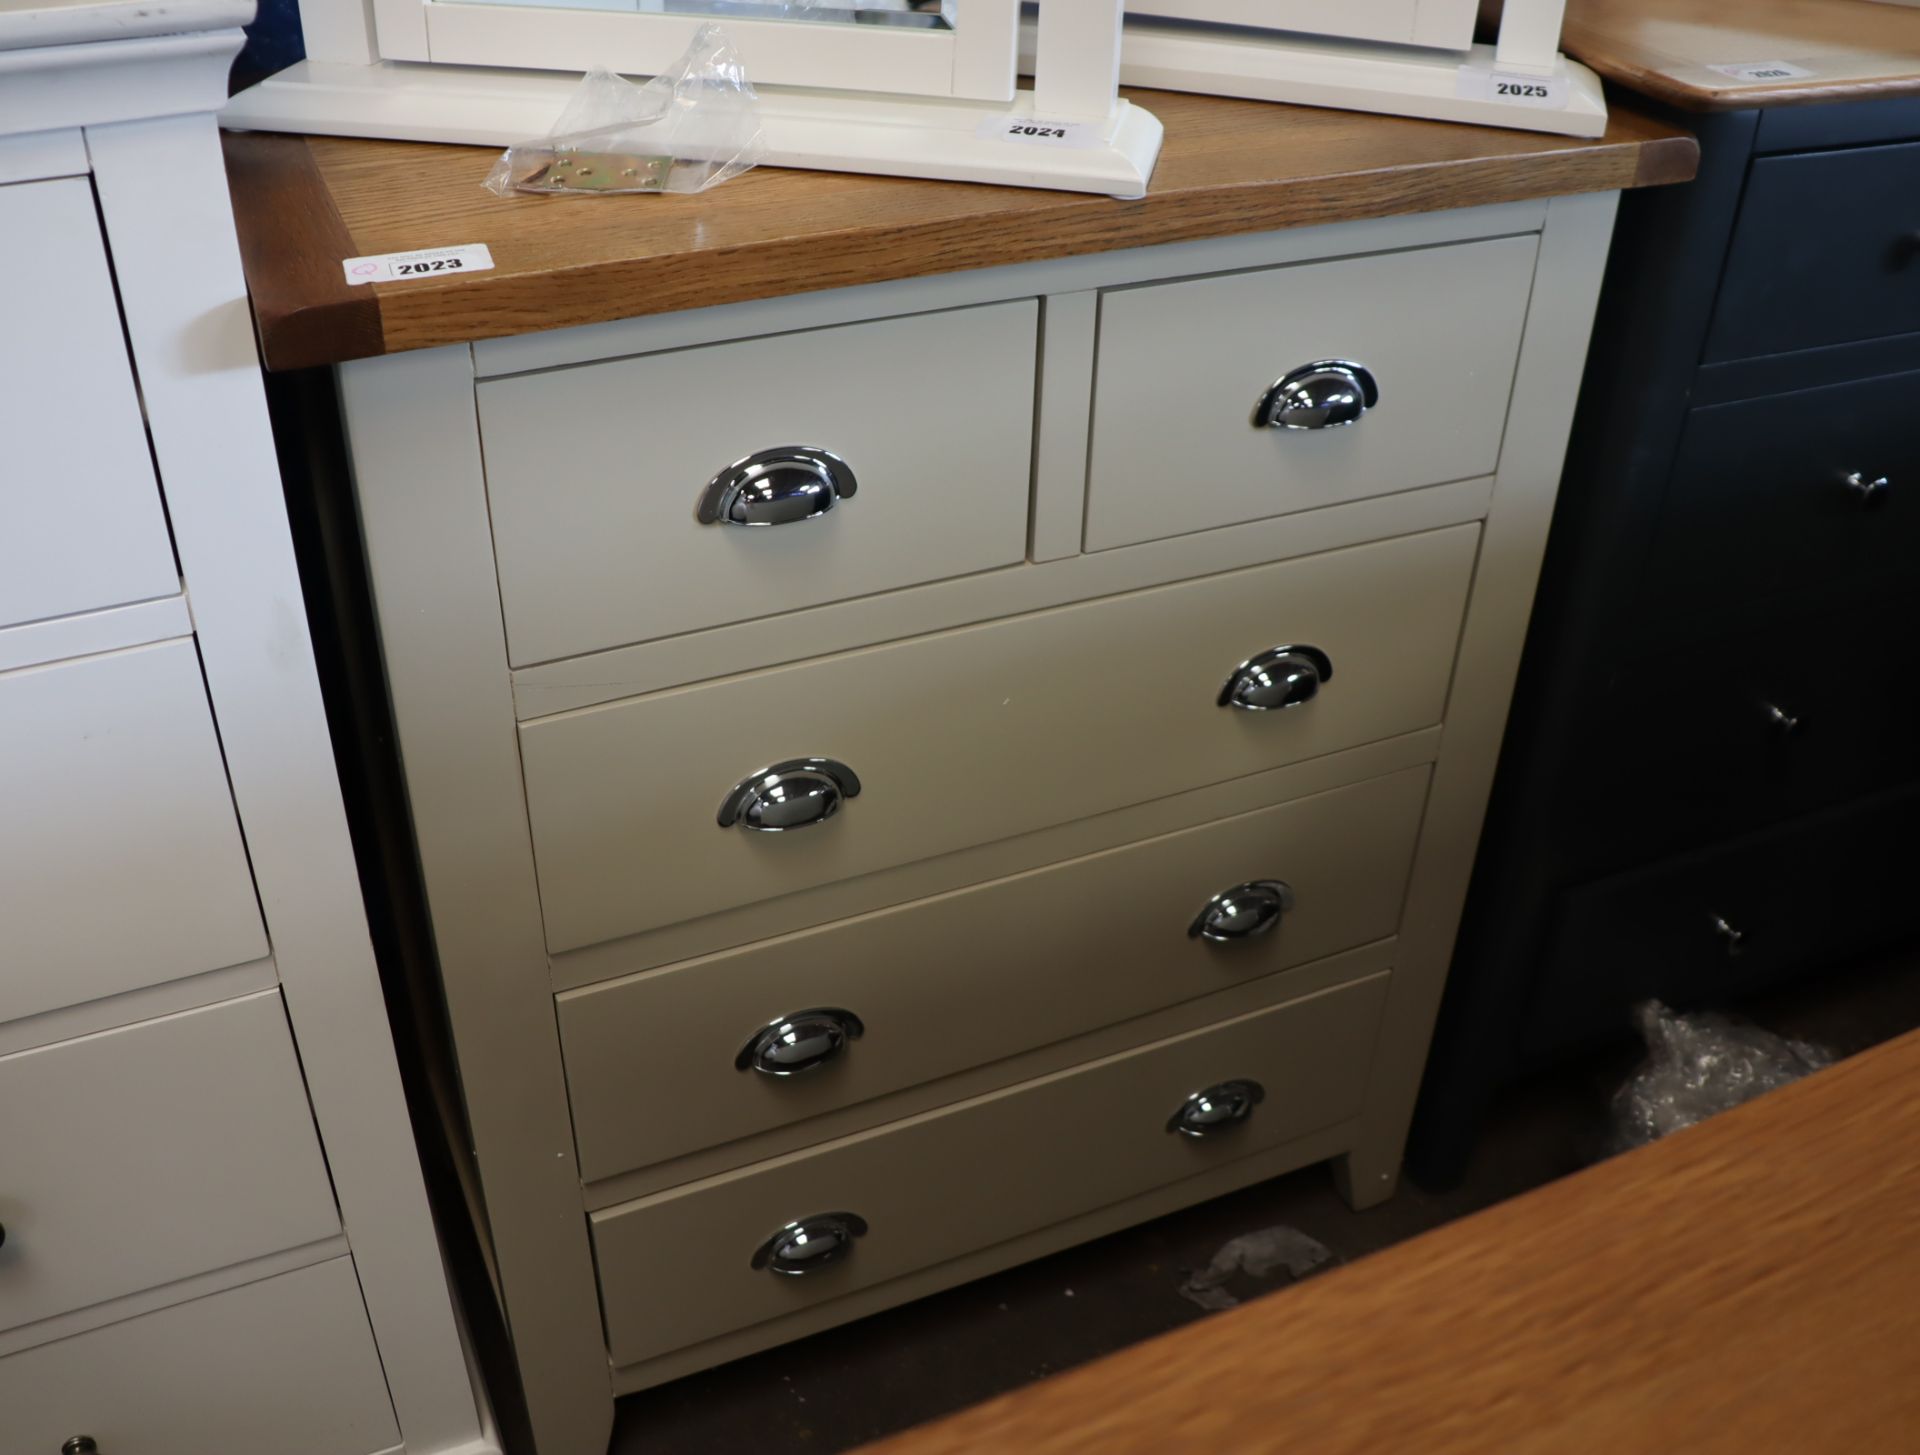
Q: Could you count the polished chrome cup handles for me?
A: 8